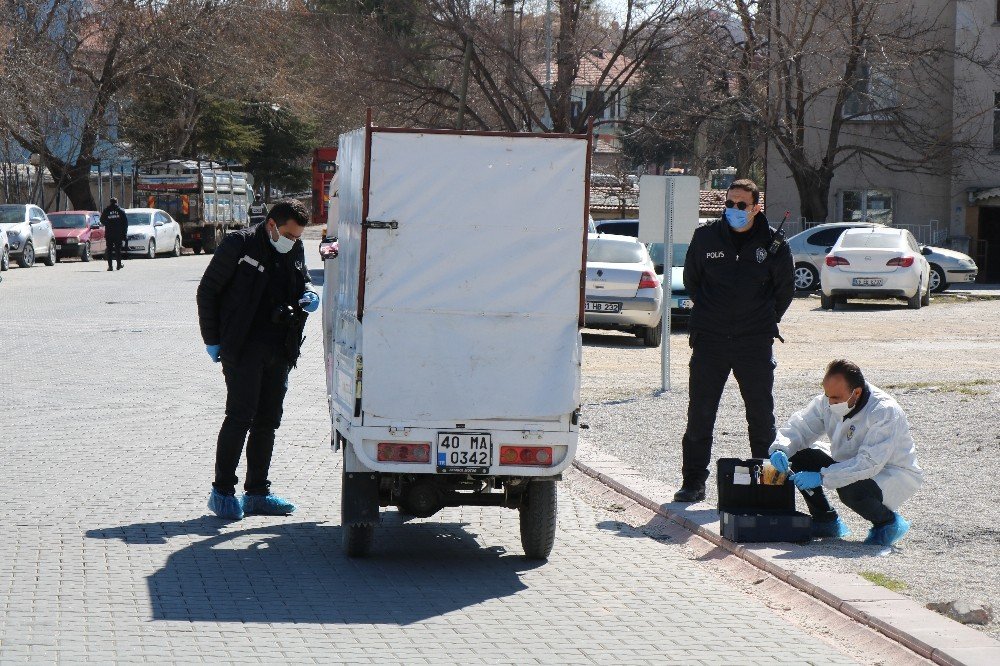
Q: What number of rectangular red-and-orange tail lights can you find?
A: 2